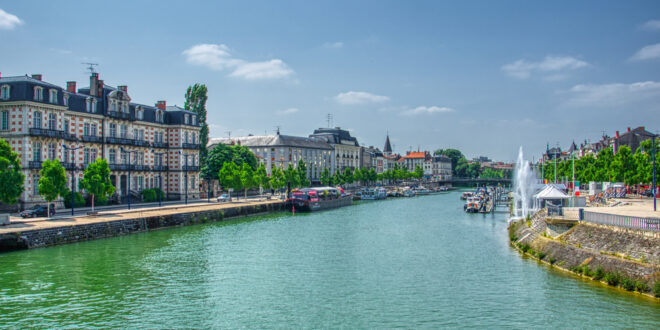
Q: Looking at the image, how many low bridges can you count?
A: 1